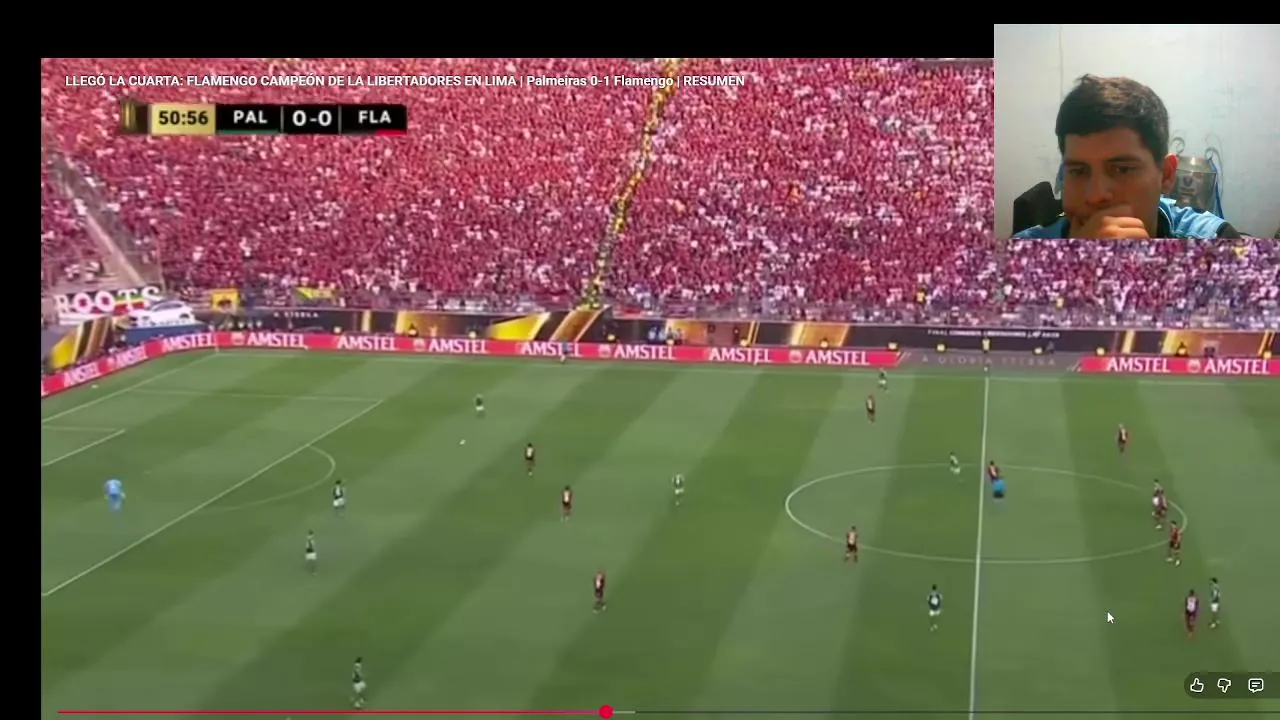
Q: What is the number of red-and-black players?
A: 10